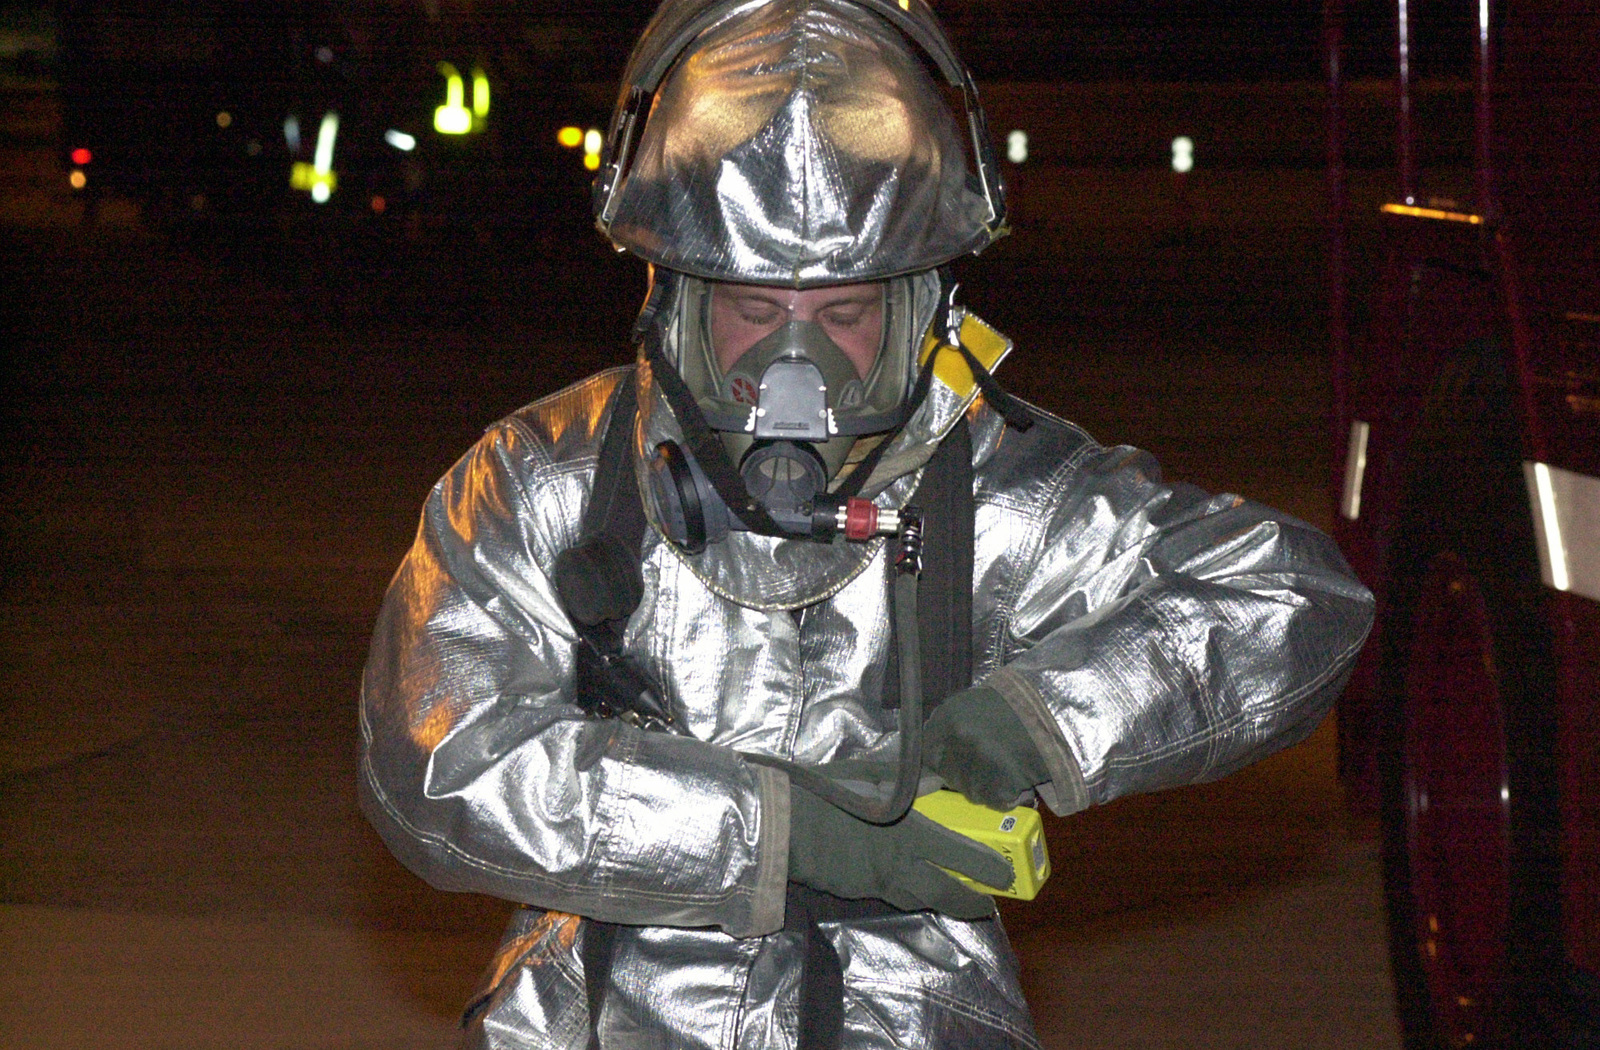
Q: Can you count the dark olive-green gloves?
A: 2